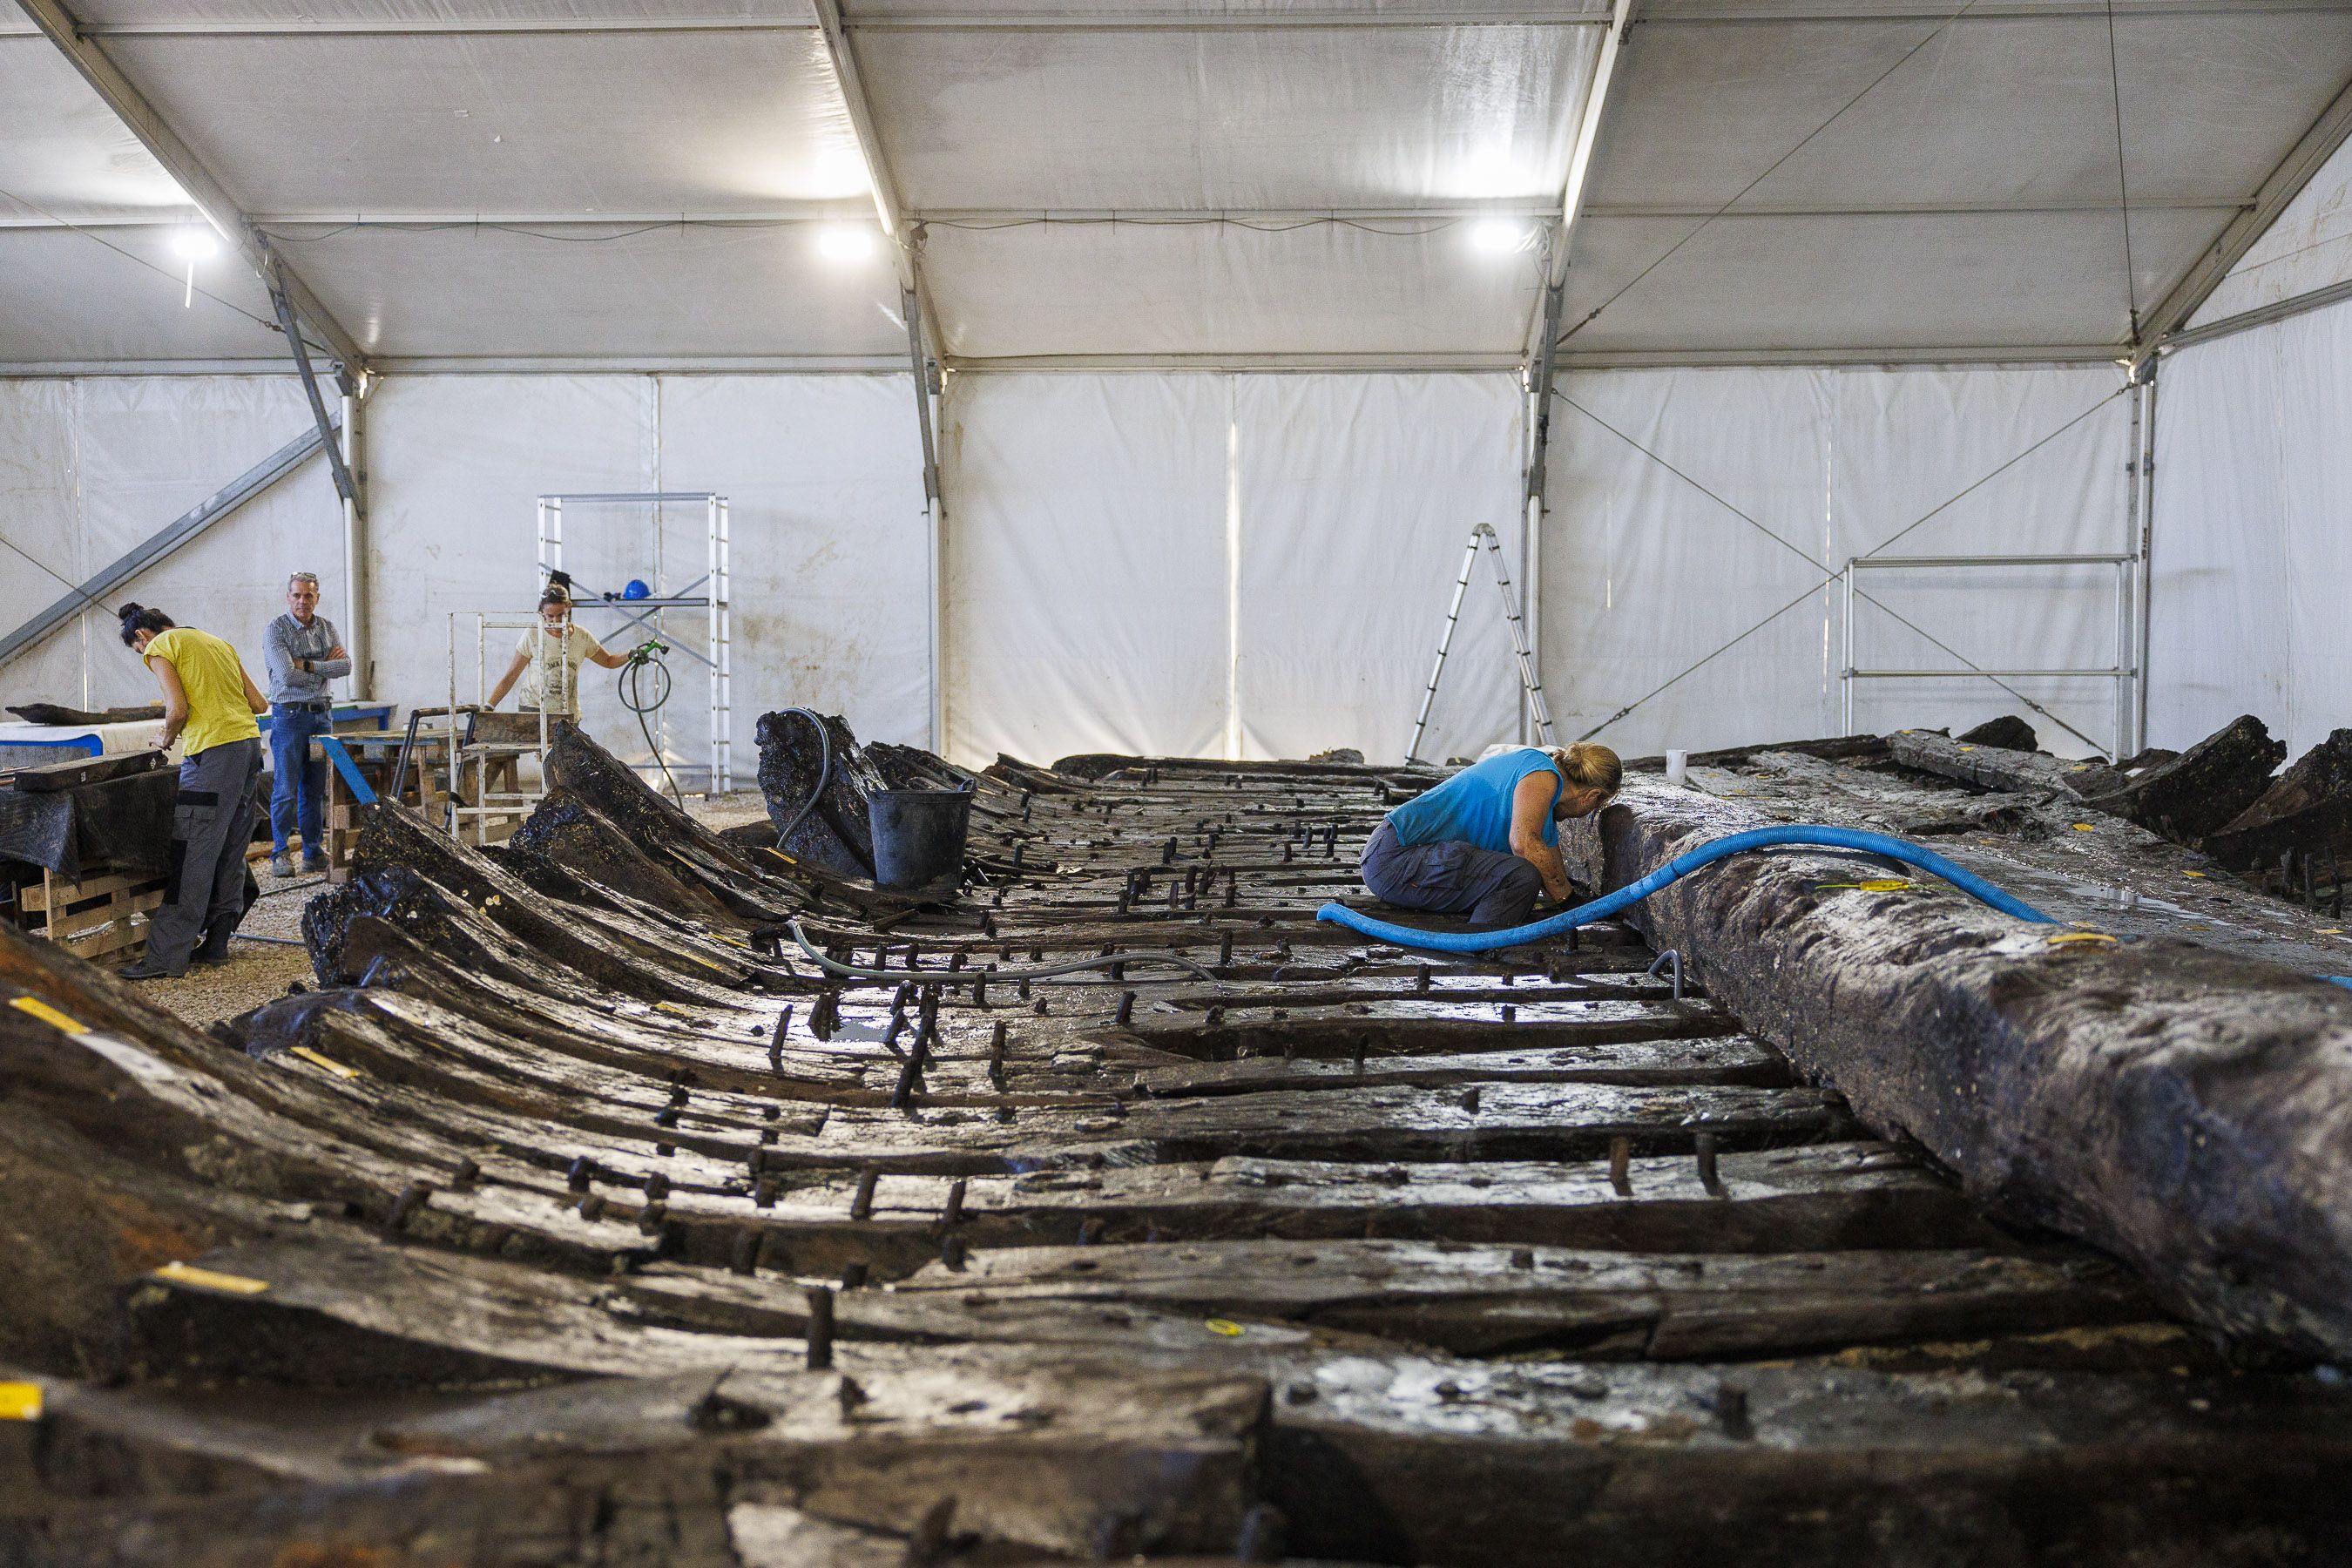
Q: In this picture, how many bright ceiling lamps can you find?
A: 3